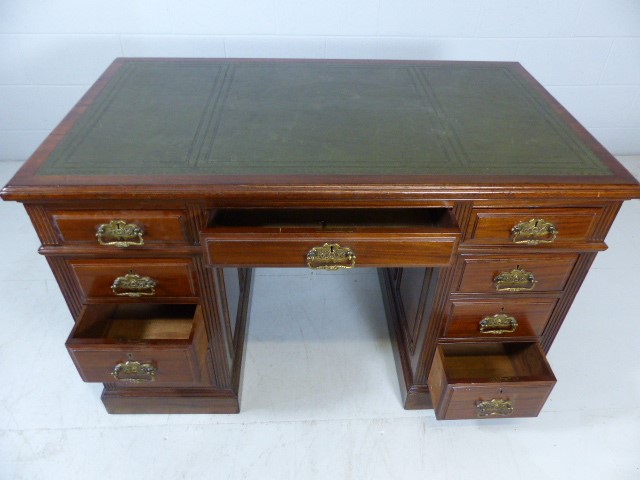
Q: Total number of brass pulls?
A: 8